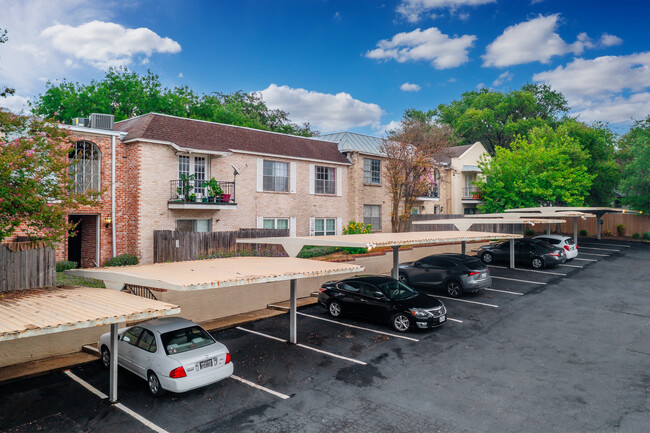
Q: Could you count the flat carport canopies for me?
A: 6